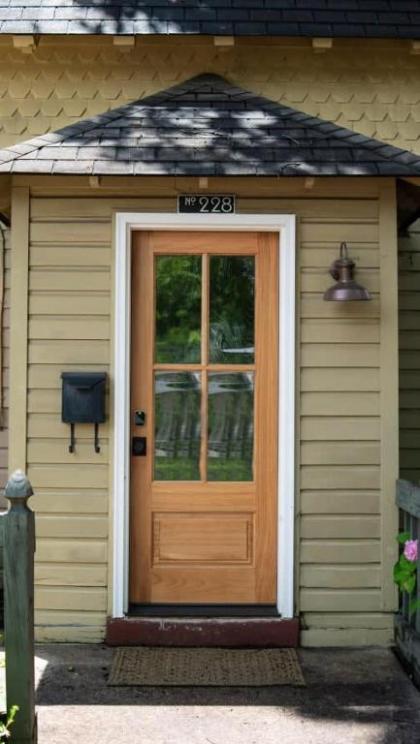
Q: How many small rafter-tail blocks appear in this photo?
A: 8